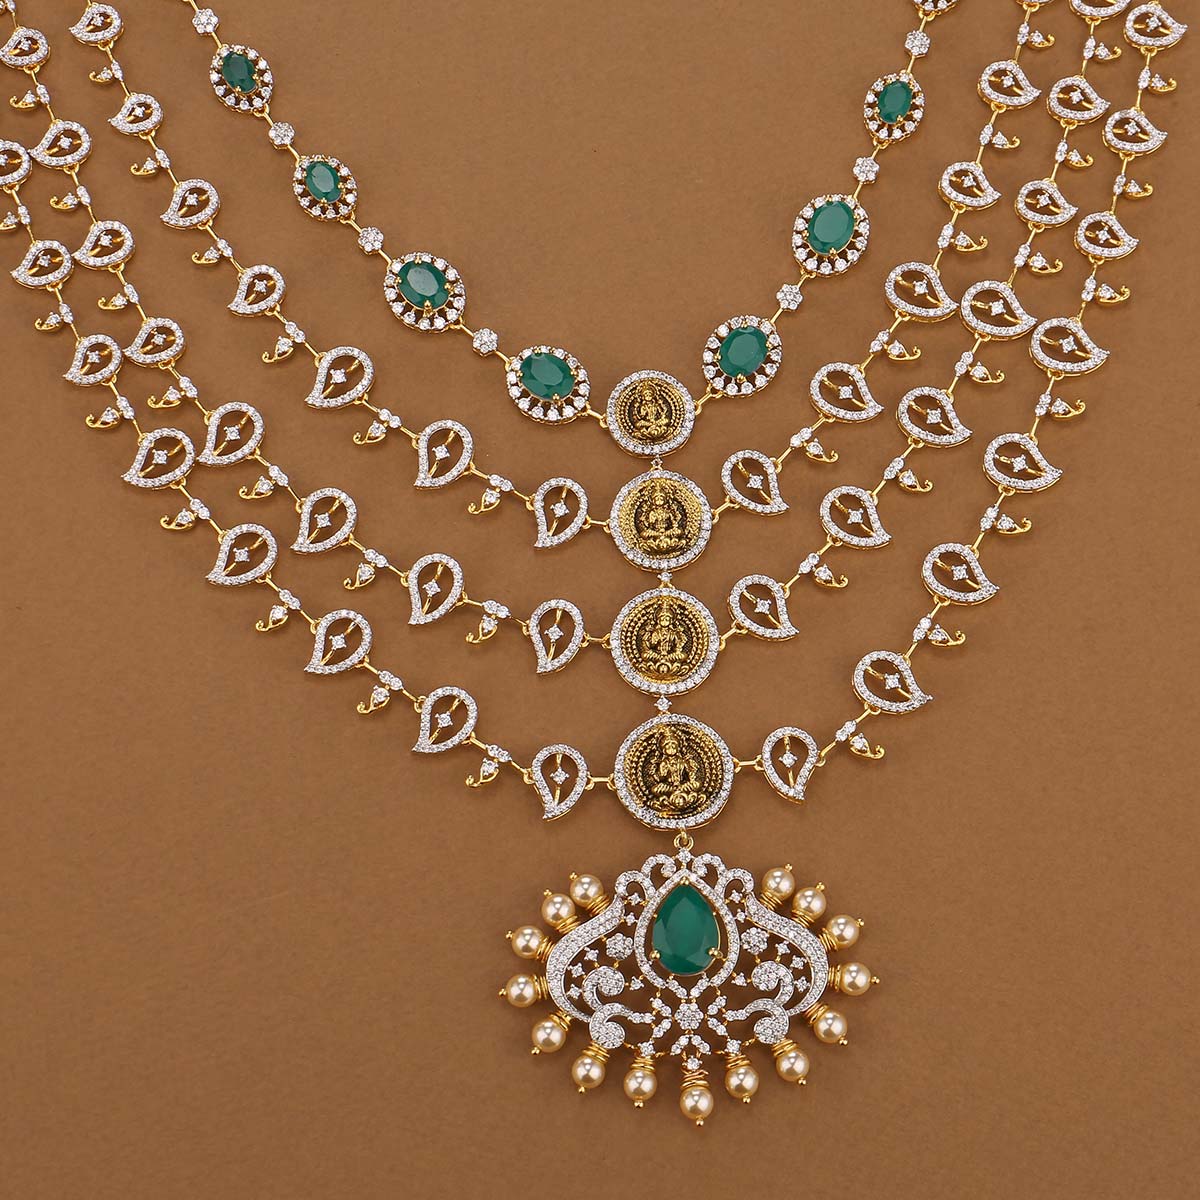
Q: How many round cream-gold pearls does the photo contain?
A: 15